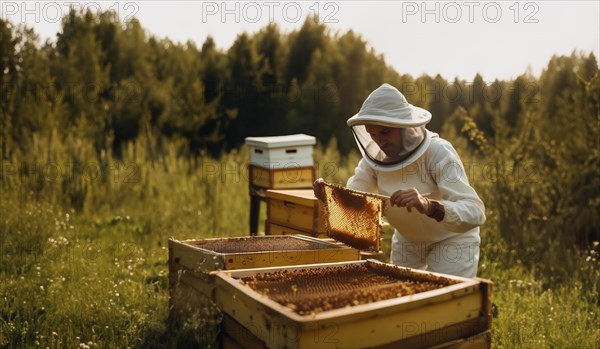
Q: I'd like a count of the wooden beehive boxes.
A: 4